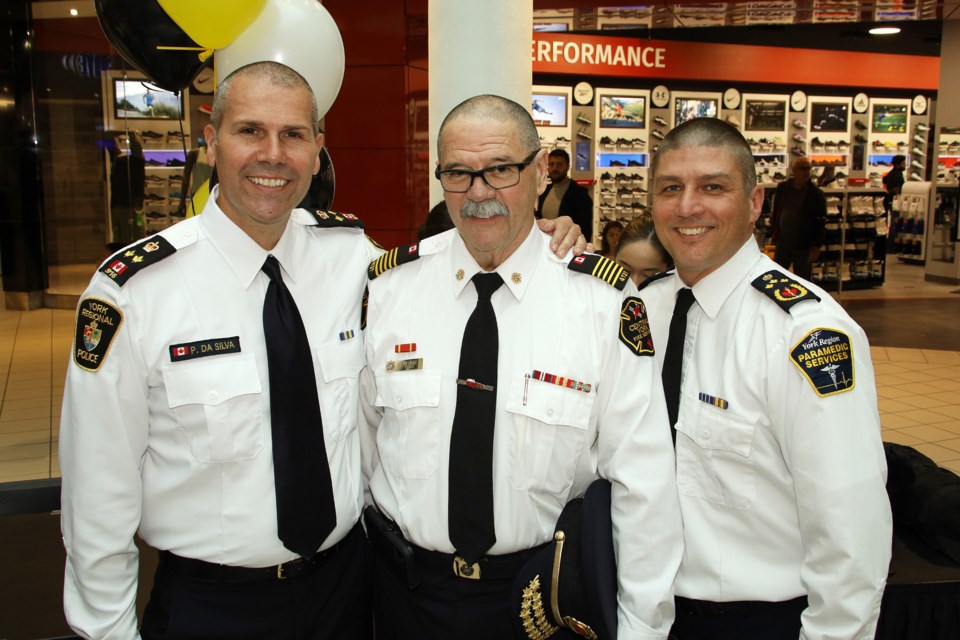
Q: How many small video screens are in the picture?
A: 7